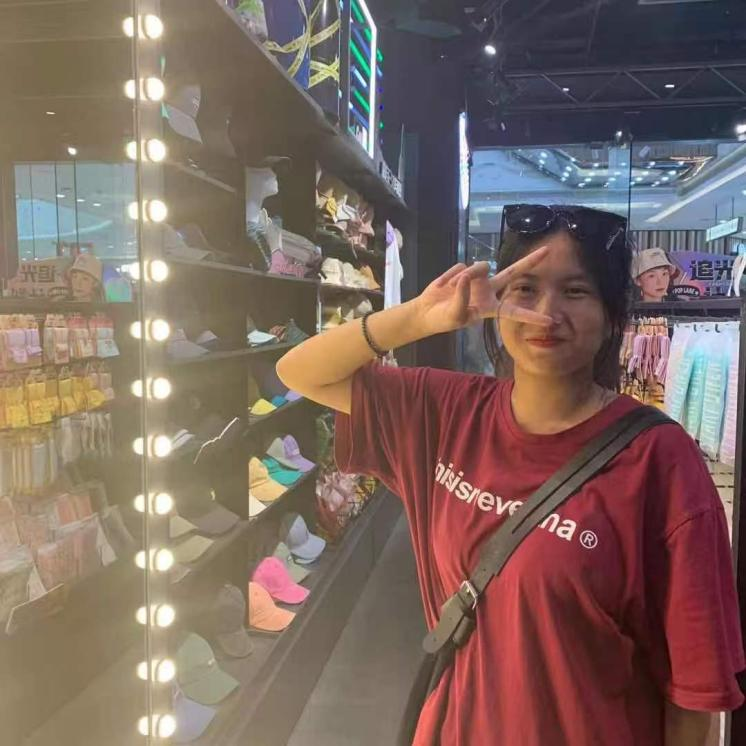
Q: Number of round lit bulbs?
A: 13